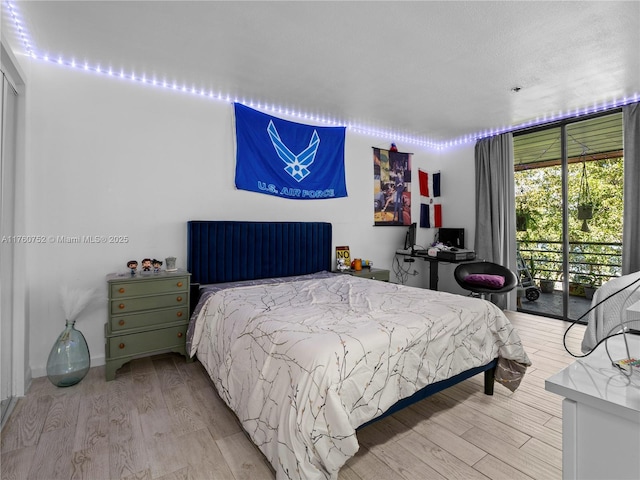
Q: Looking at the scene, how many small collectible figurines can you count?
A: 3